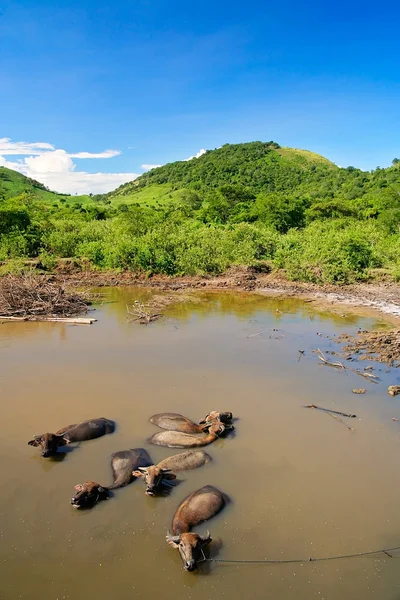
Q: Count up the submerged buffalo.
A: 6